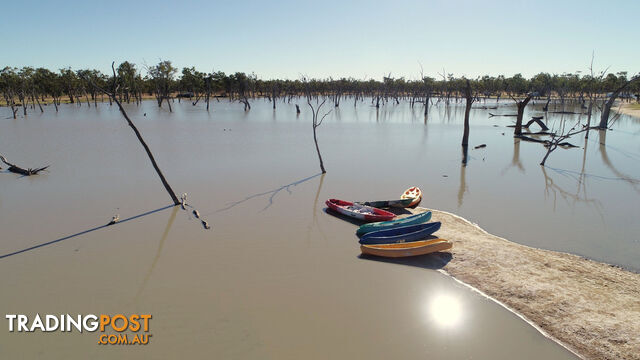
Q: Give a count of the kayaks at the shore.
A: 6